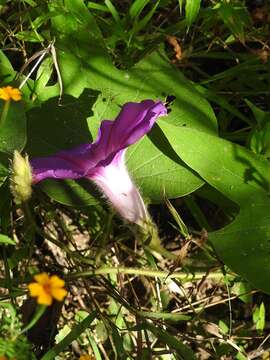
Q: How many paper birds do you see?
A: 0